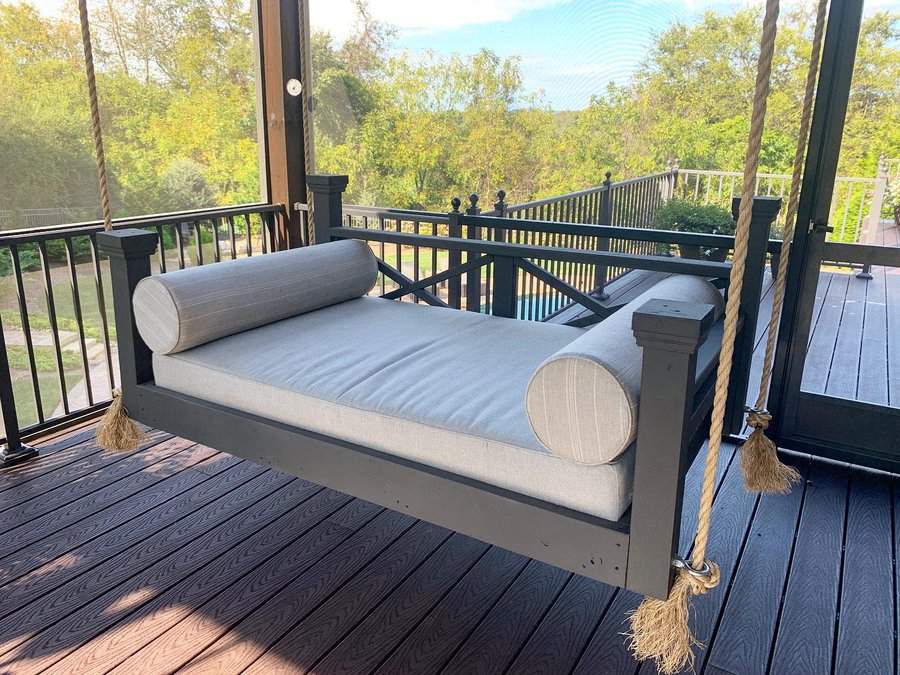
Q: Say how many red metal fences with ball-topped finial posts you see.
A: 0